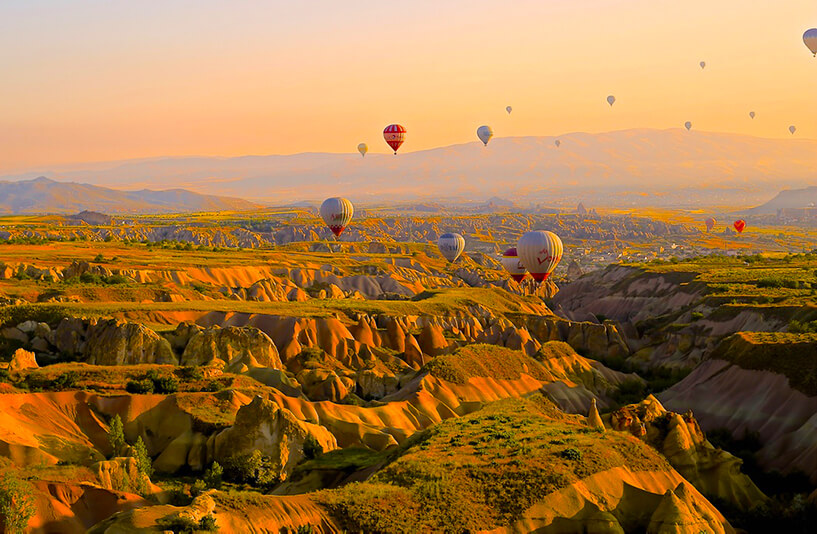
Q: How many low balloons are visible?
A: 6